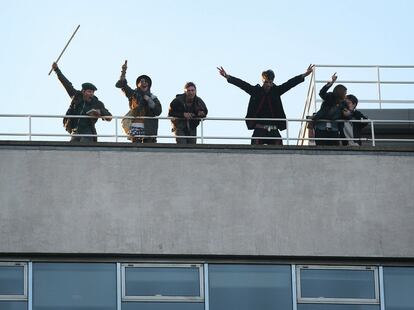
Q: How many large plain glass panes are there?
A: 3